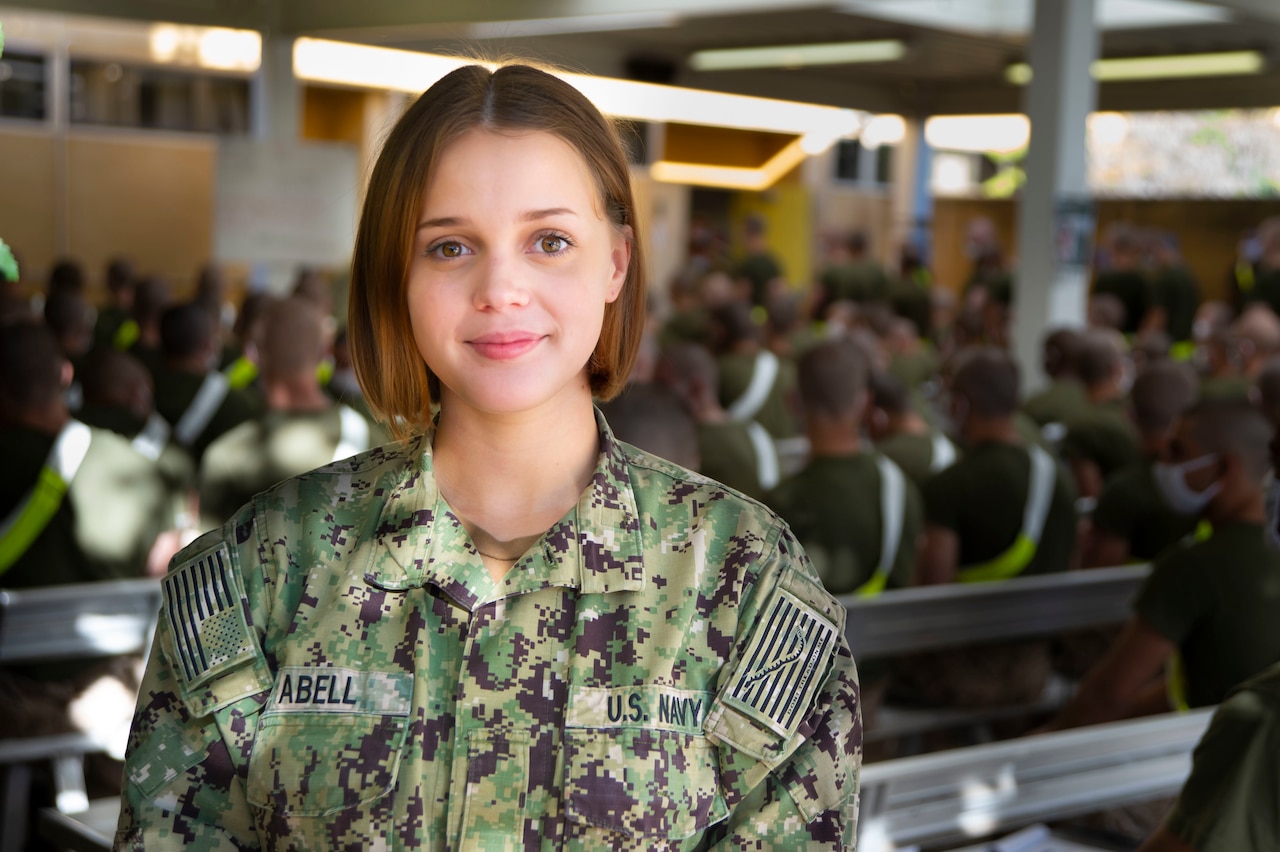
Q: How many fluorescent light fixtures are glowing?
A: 2